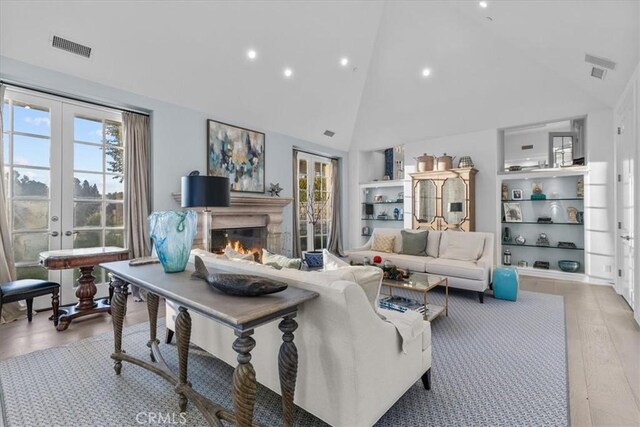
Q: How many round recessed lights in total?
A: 5